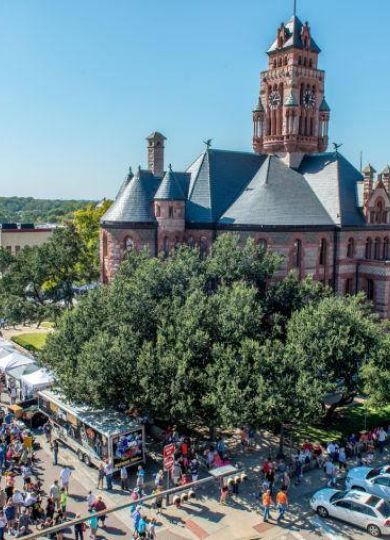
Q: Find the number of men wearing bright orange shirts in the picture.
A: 2